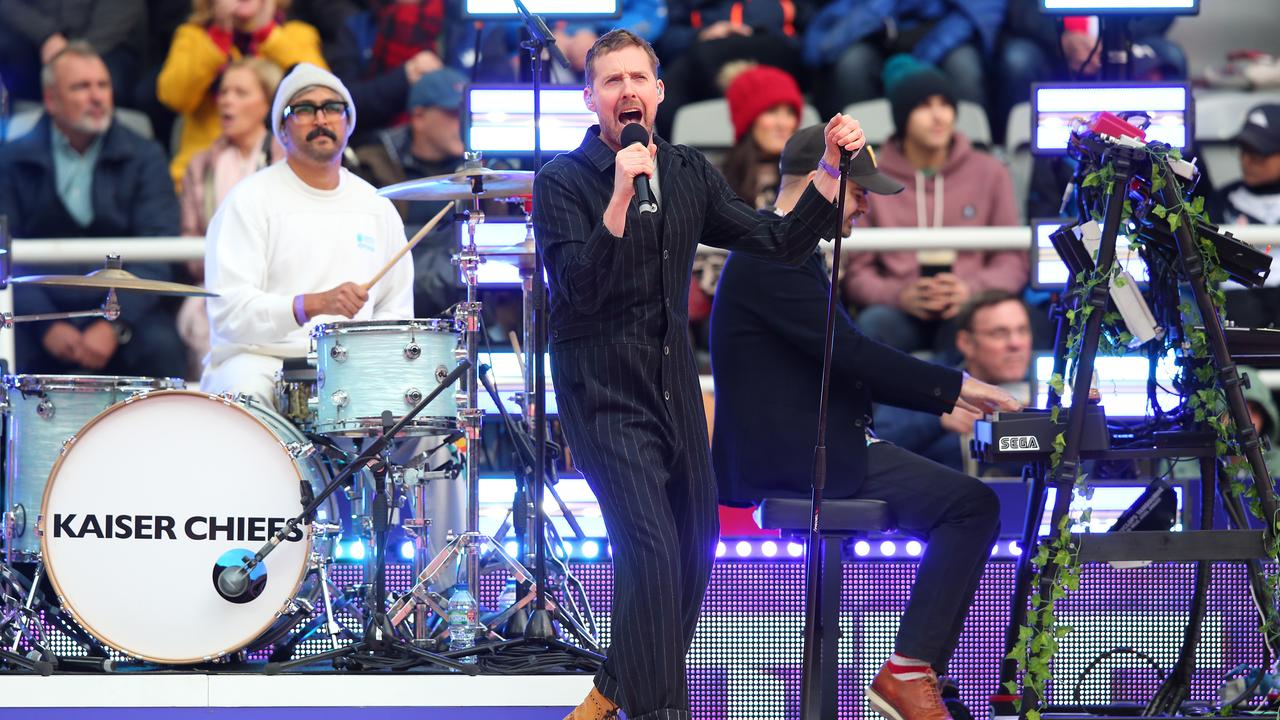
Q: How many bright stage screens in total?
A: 10